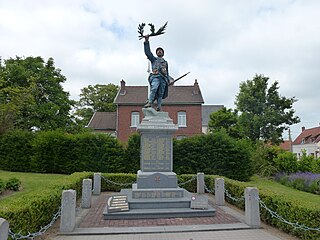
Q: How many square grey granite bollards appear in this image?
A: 7